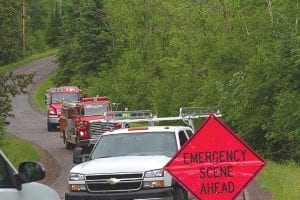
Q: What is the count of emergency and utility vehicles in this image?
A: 3